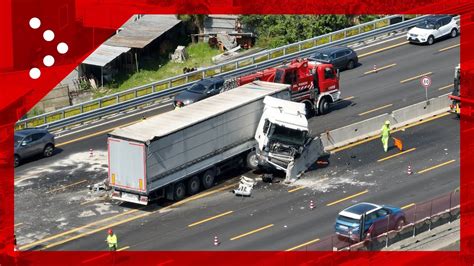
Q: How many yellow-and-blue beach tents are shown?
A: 0